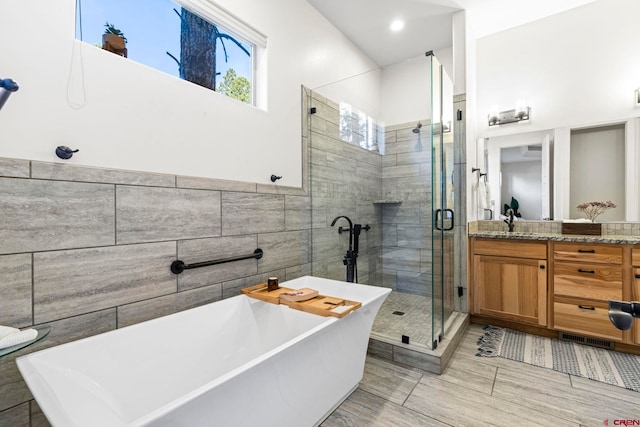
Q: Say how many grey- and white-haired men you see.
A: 0